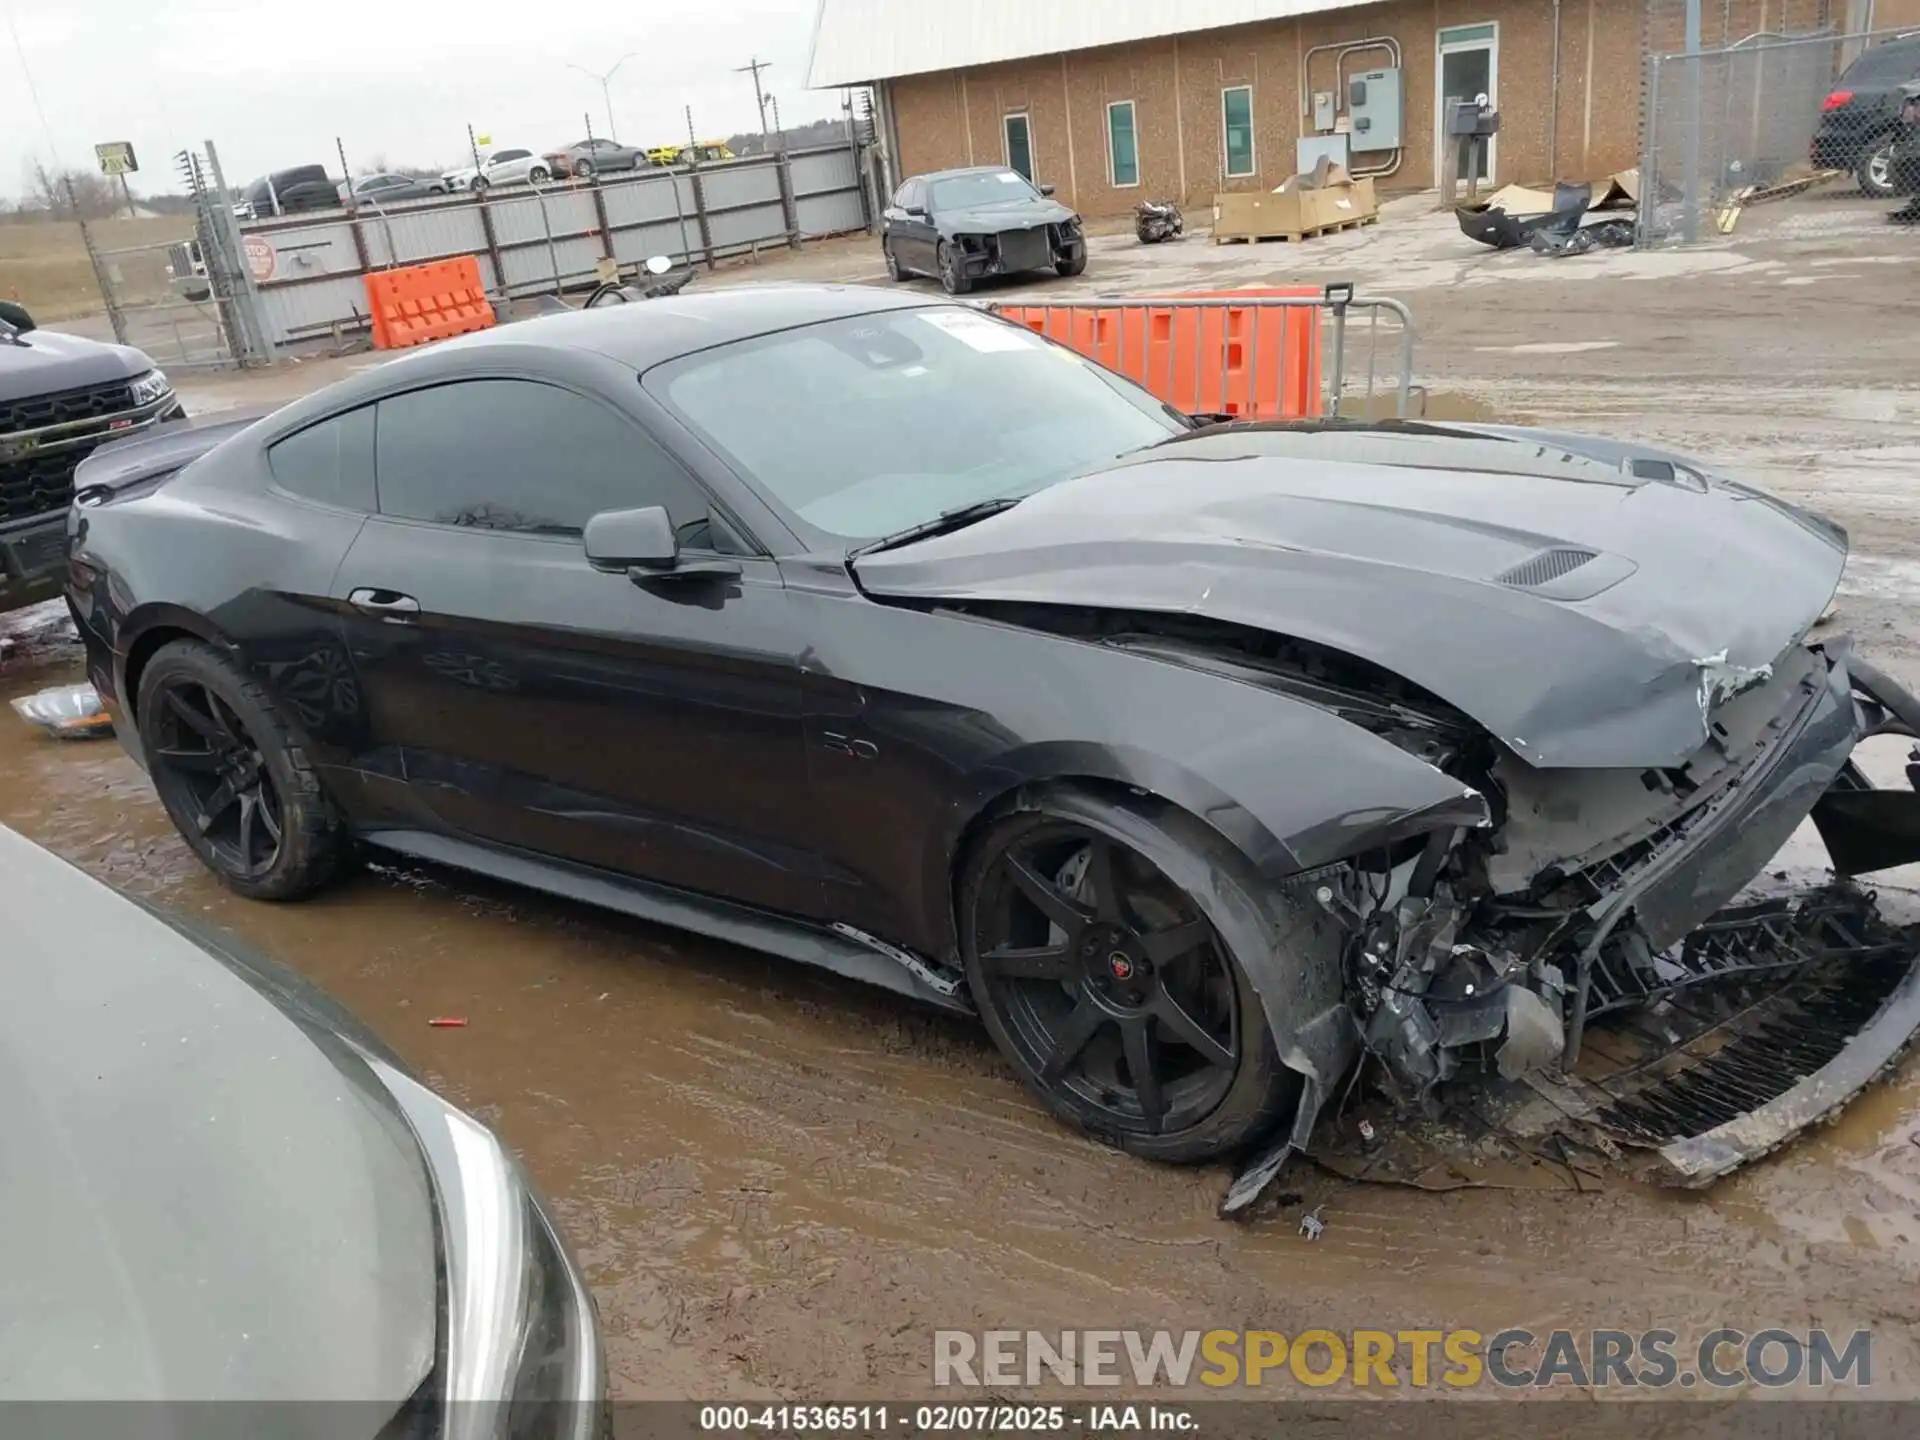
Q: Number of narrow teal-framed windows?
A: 3